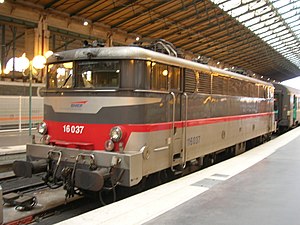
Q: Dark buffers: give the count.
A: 2